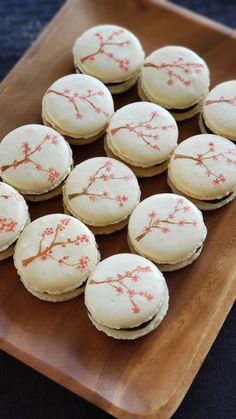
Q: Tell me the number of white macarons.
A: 12